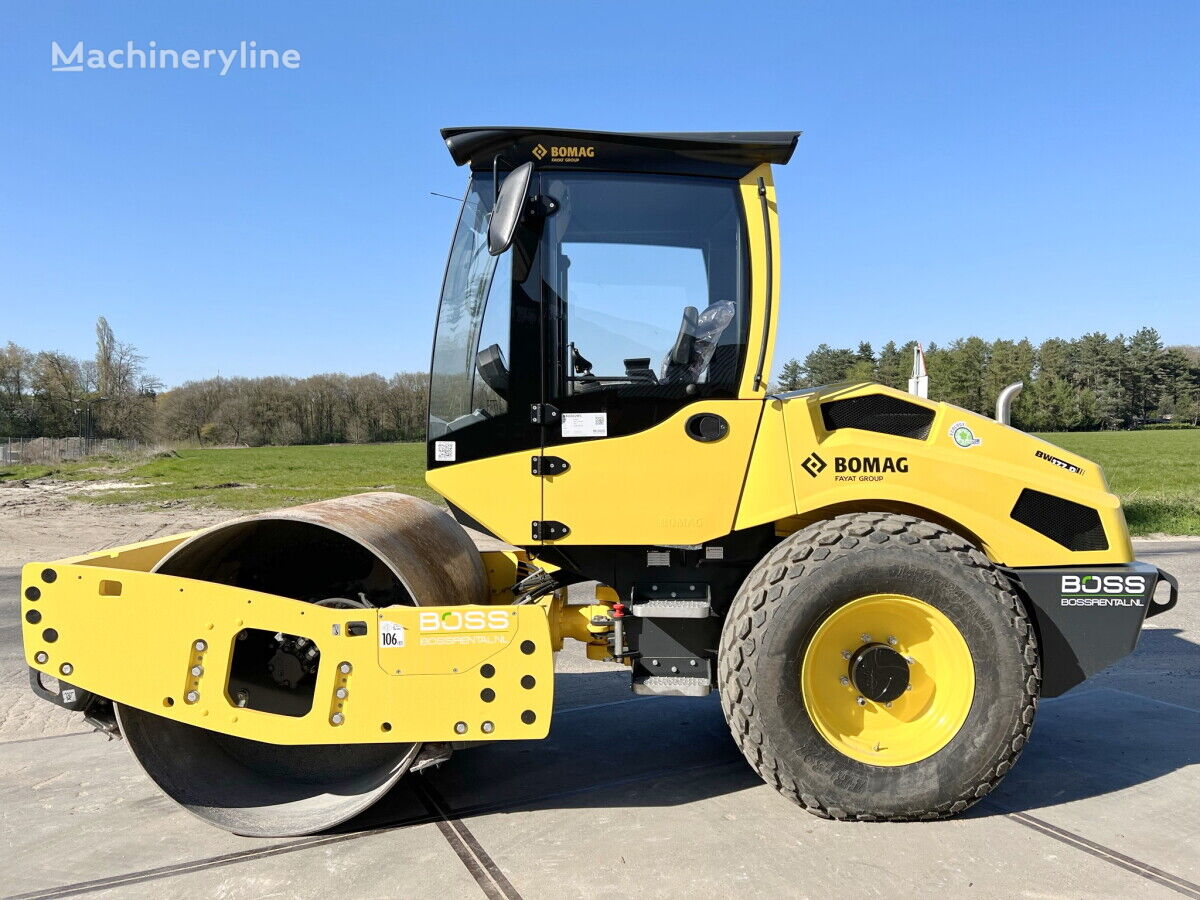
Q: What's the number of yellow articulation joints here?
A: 1